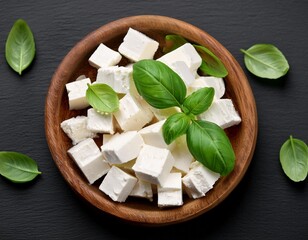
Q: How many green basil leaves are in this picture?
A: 11